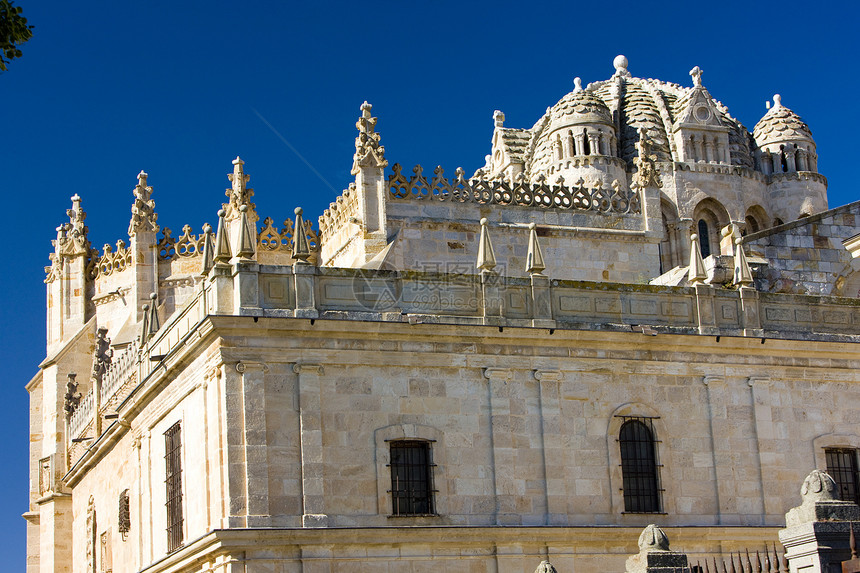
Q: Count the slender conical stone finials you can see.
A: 10